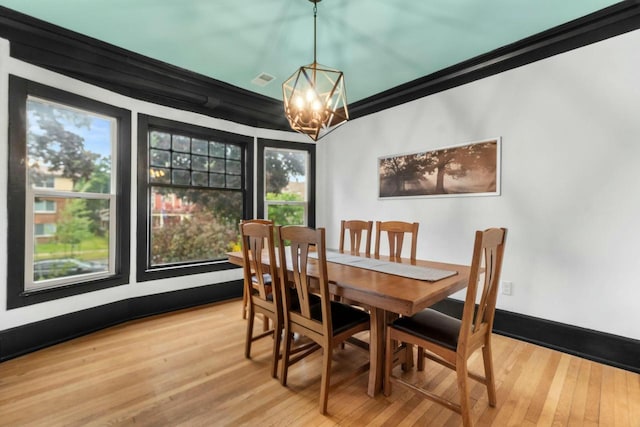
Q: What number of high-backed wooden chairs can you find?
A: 6